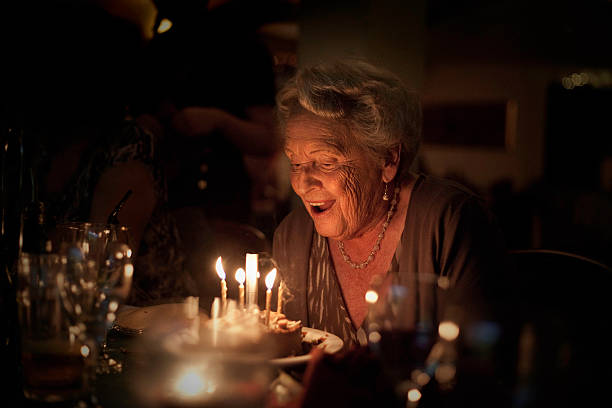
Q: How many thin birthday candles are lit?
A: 3